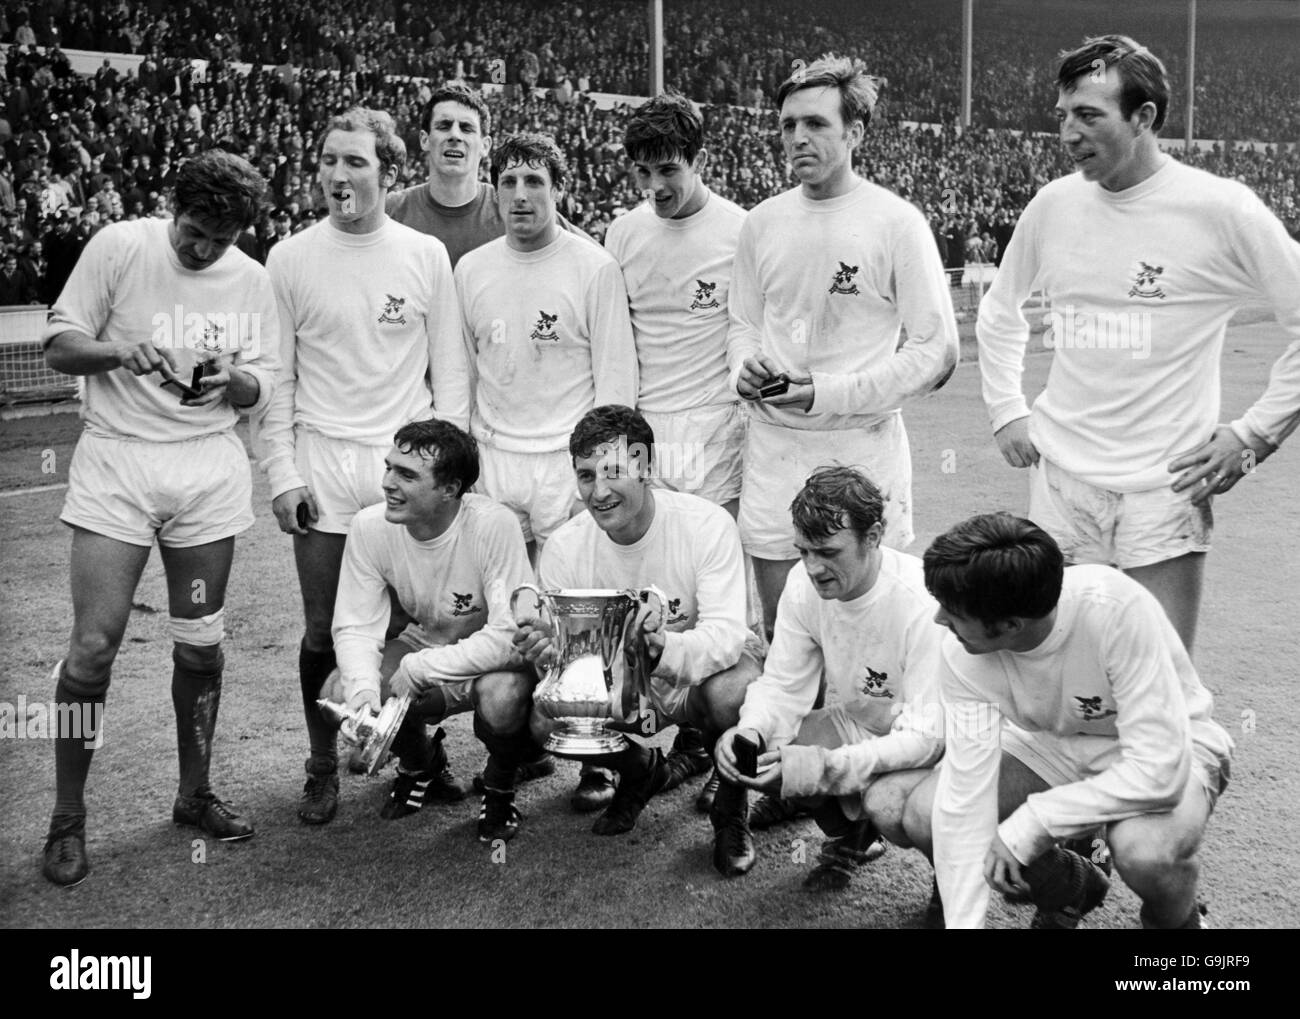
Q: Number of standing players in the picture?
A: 7